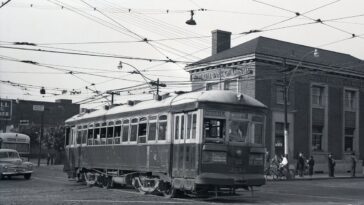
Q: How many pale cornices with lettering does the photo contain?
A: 1